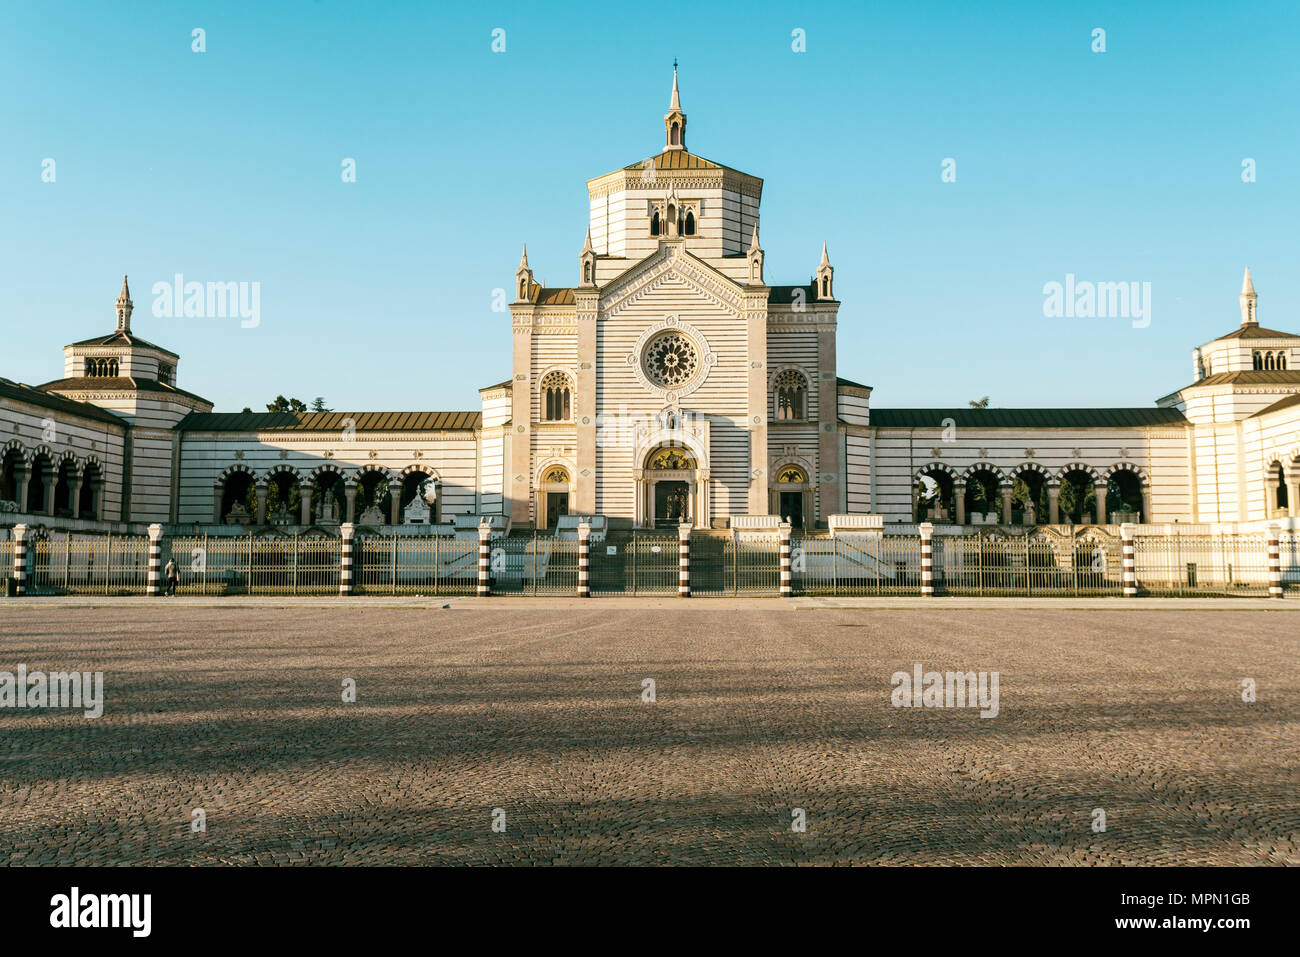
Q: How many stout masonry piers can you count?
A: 10